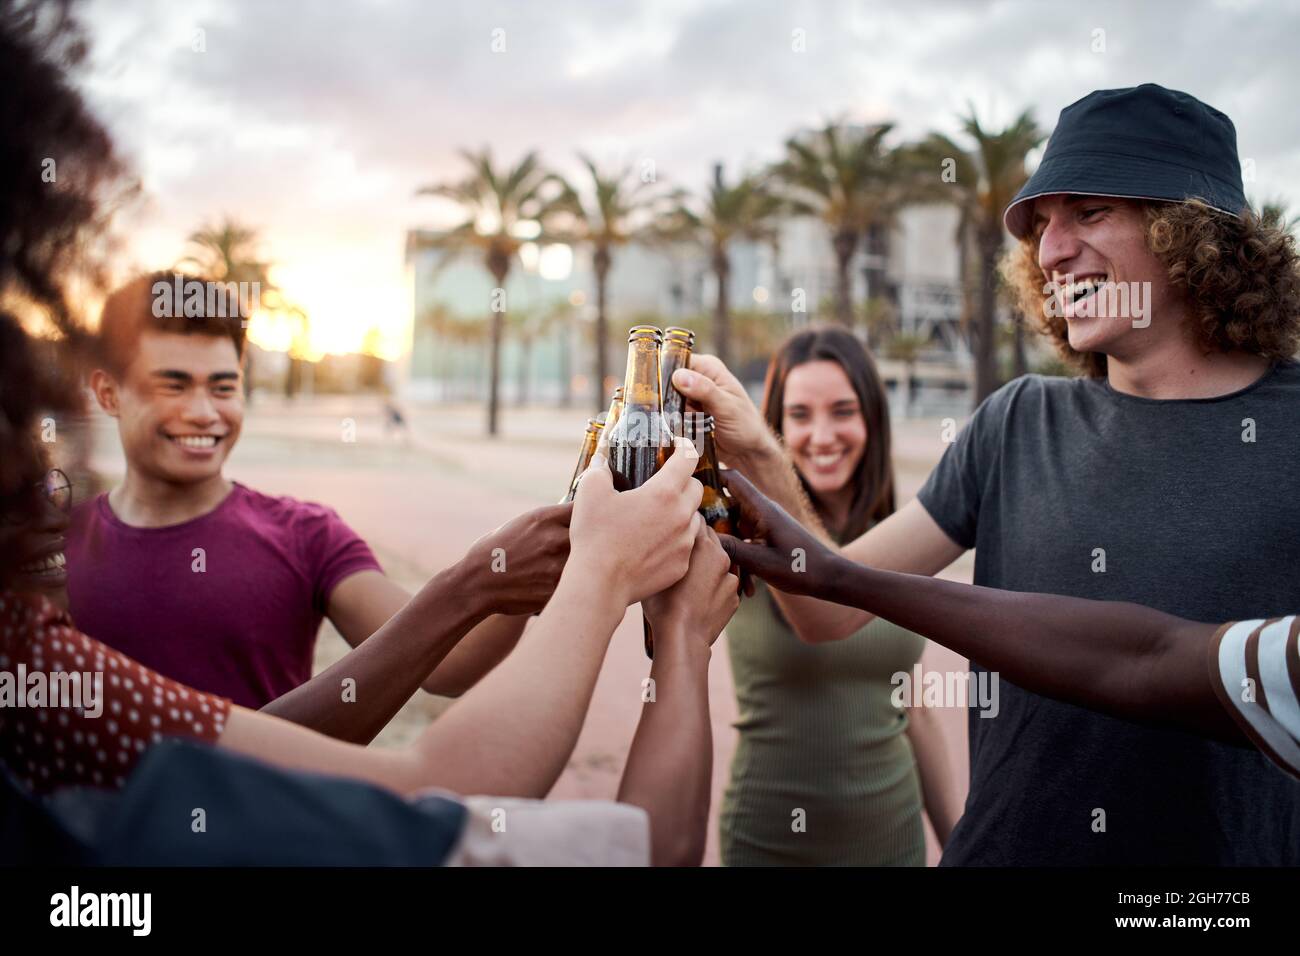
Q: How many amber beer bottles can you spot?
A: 5